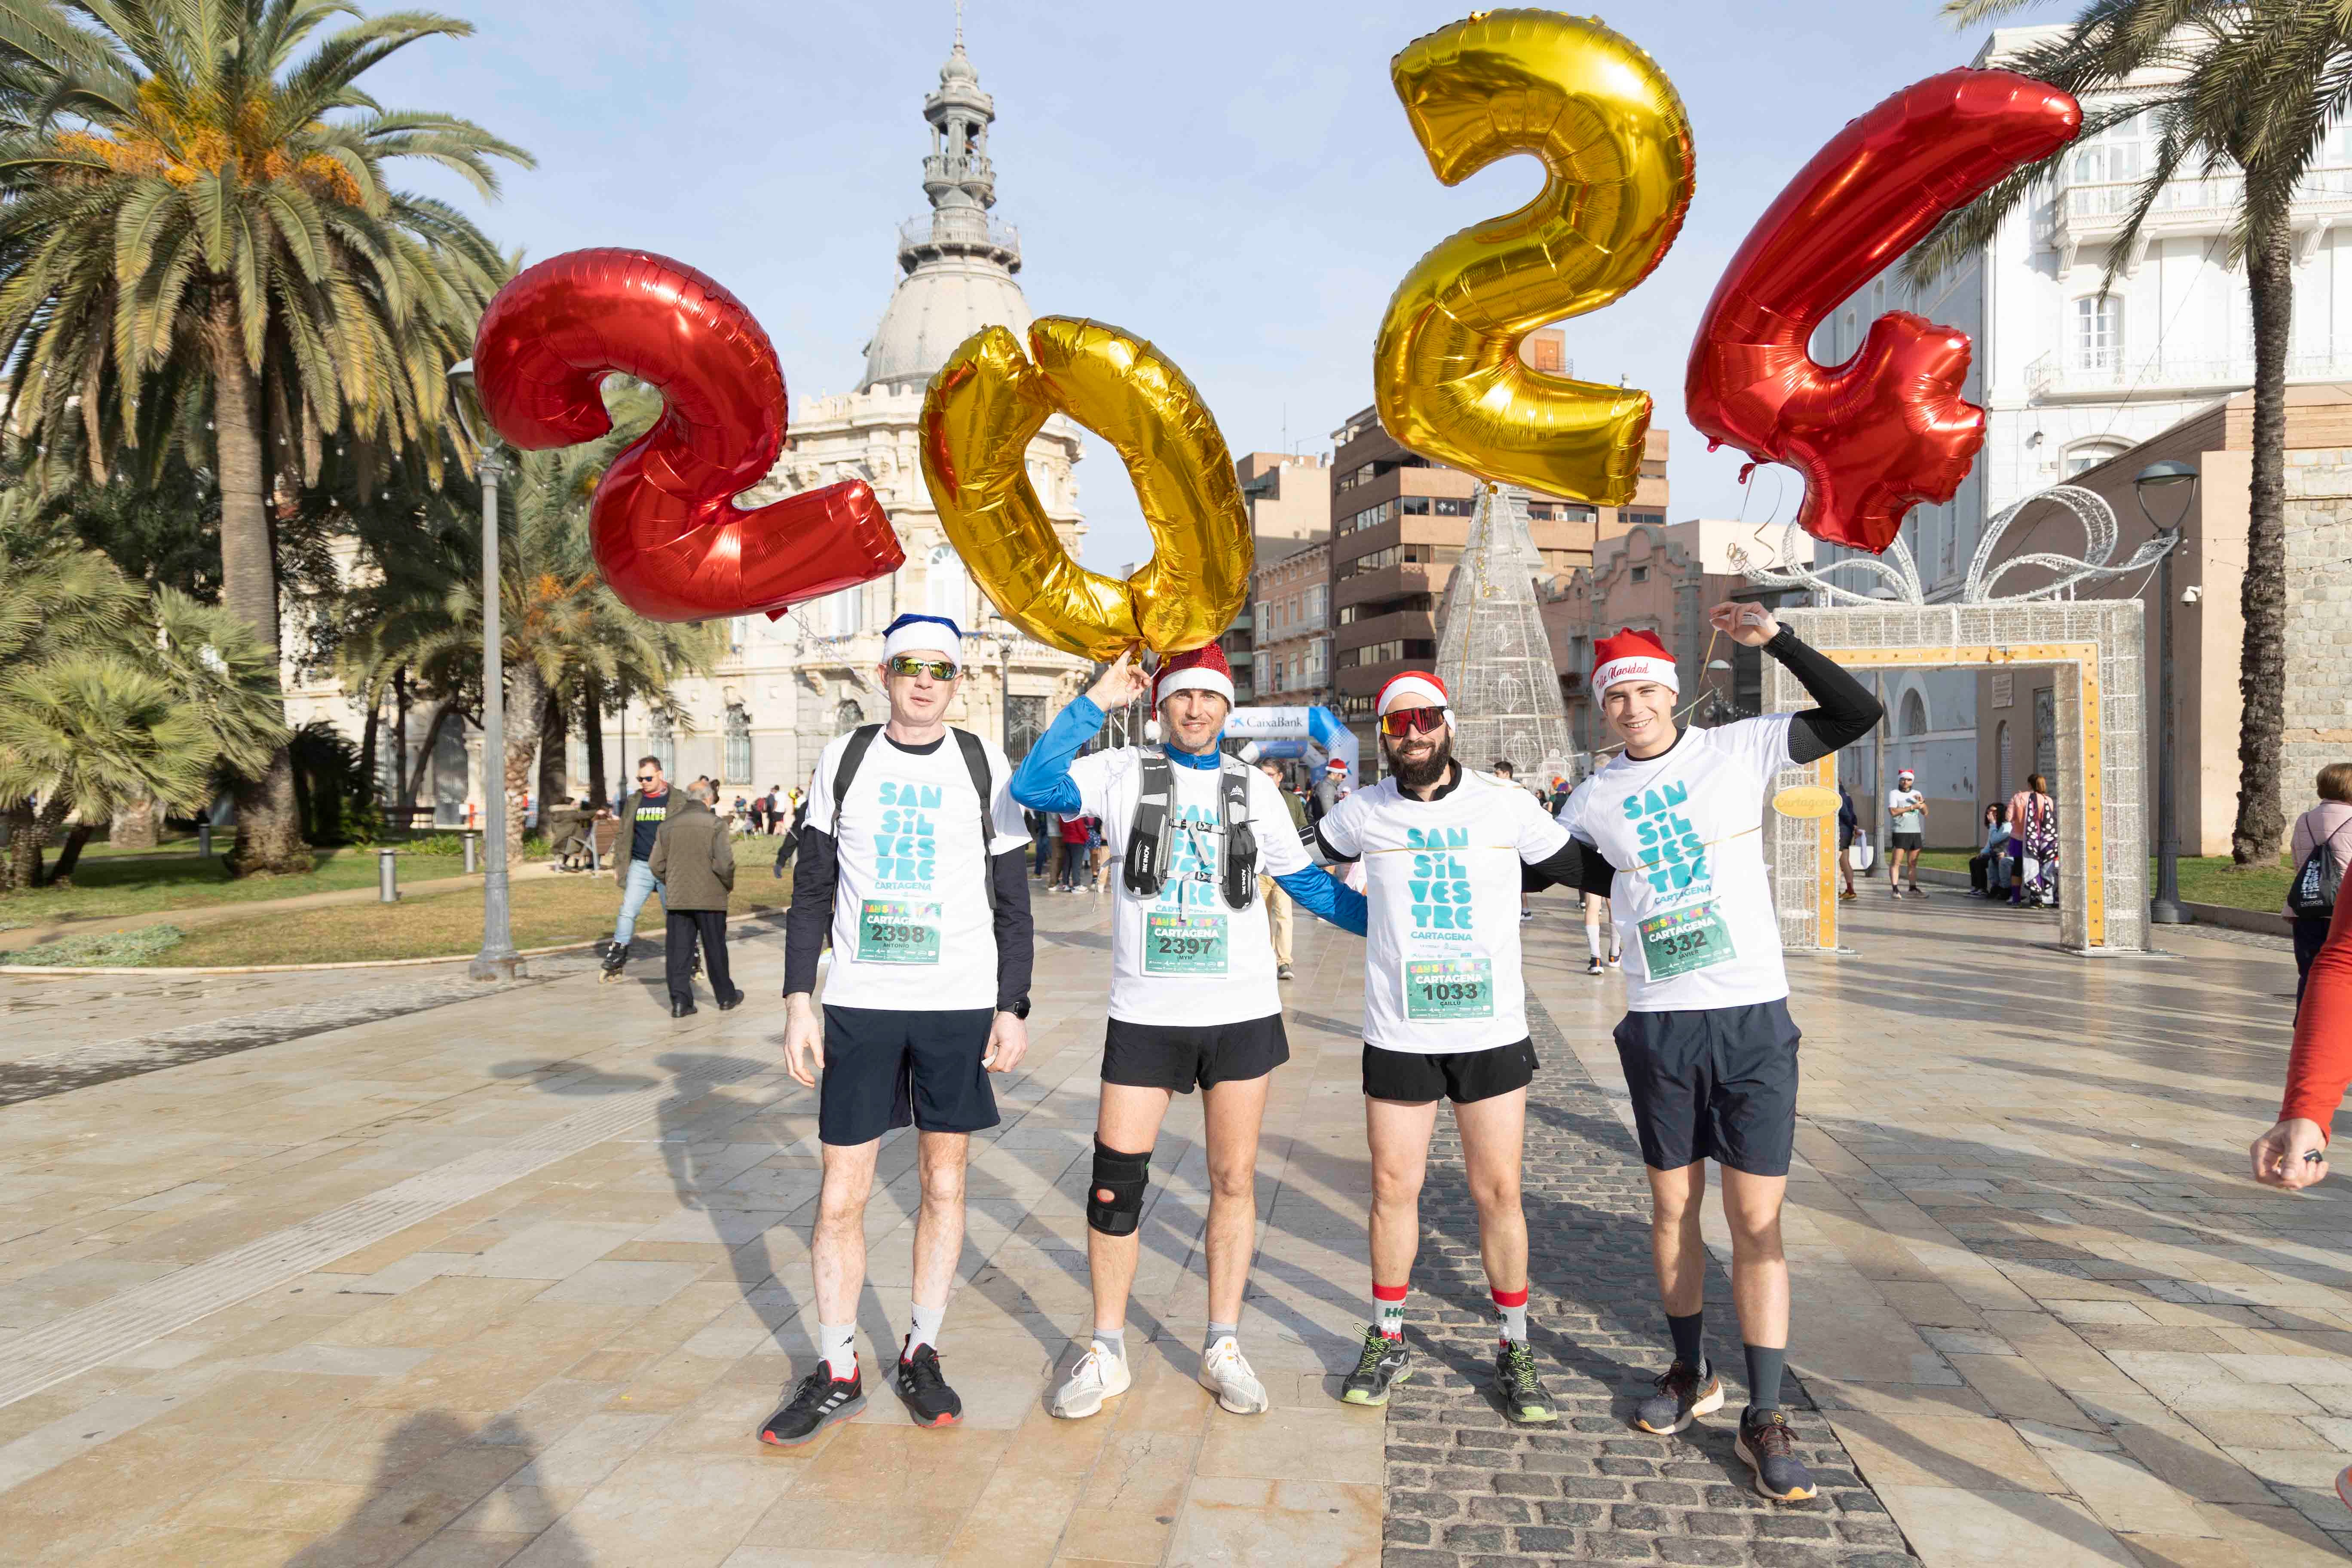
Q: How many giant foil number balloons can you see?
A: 4